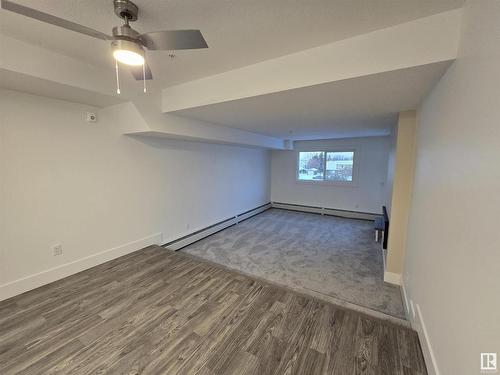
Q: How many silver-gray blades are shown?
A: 3